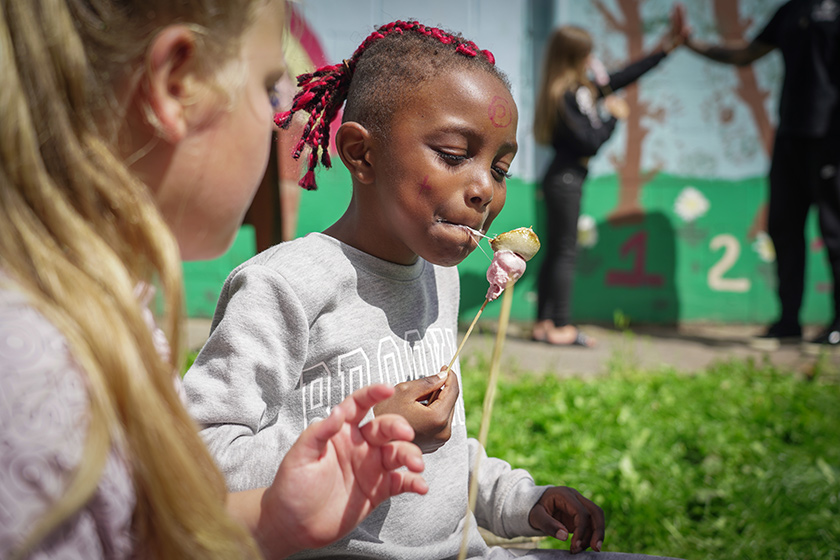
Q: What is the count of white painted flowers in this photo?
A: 3